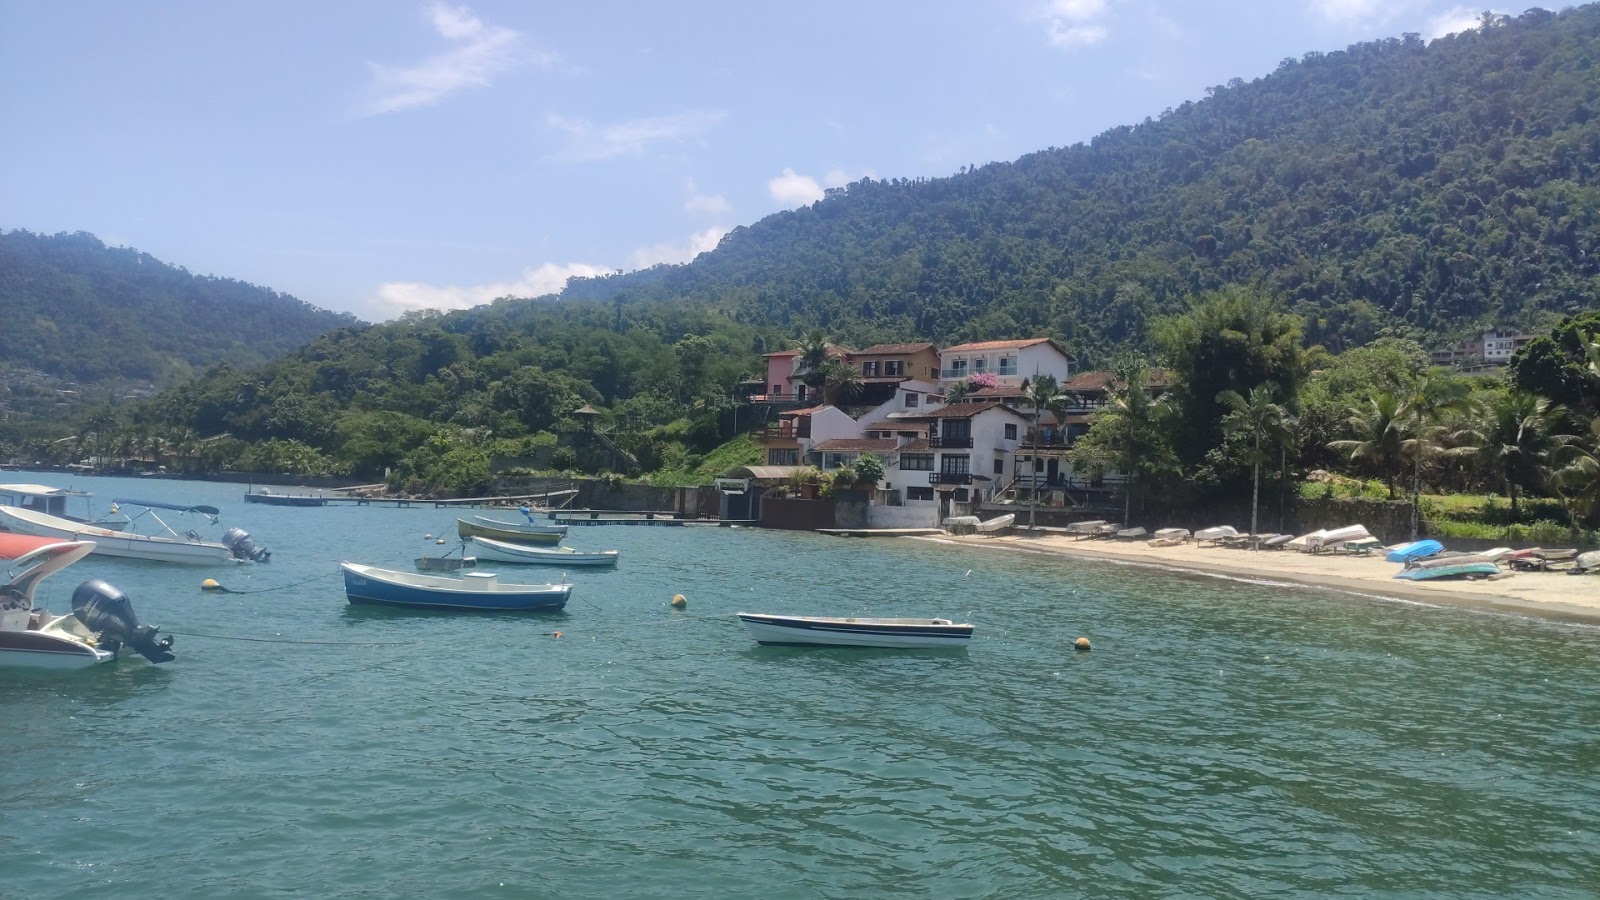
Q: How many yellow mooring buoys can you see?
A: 3